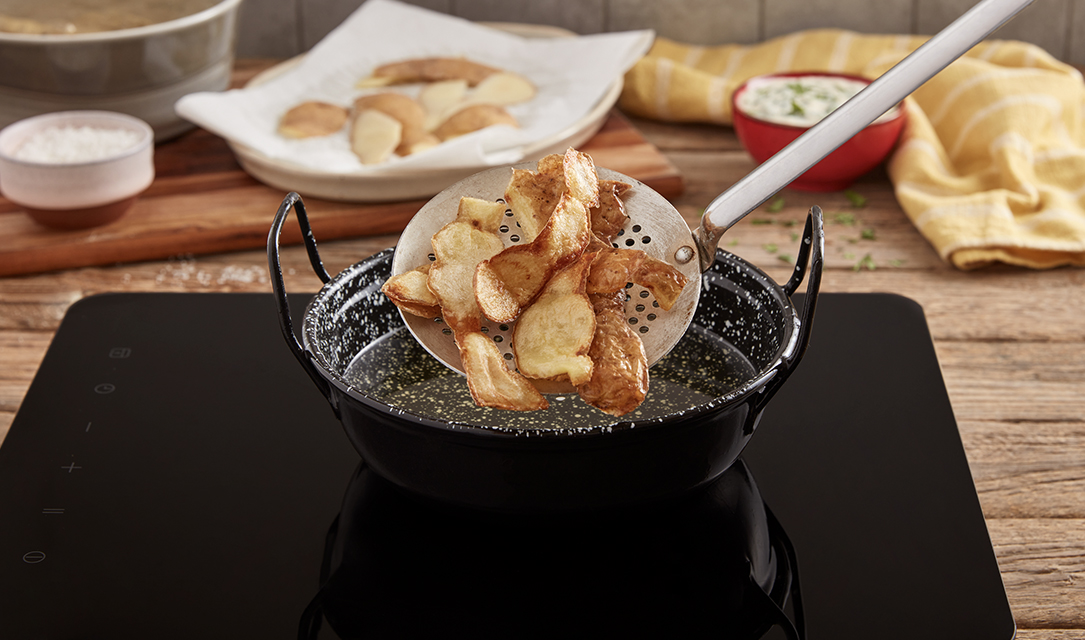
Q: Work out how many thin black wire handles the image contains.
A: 2